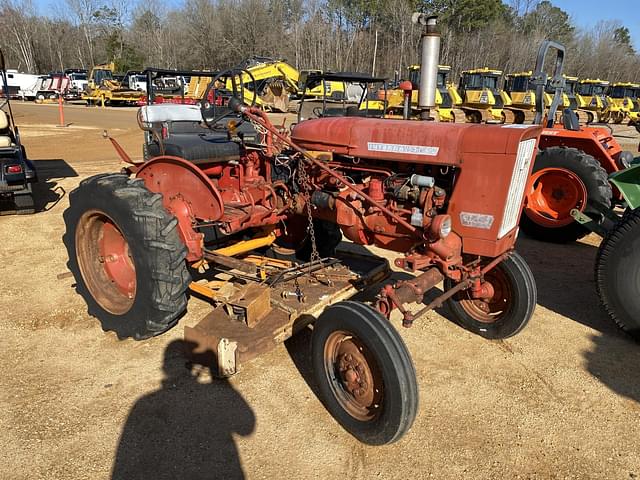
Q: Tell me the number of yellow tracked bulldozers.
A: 6